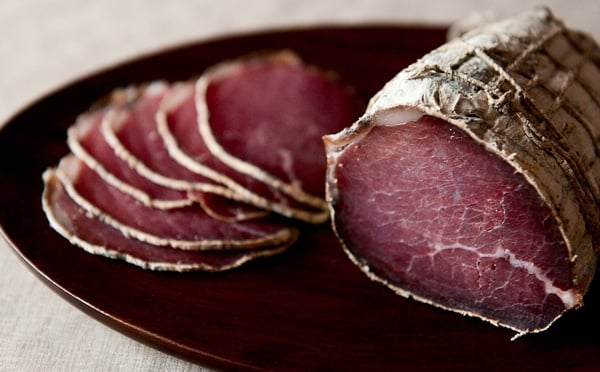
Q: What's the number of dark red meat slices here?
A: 6